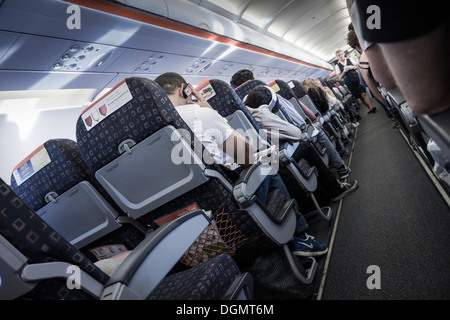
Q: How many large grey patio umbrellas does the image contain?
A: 0